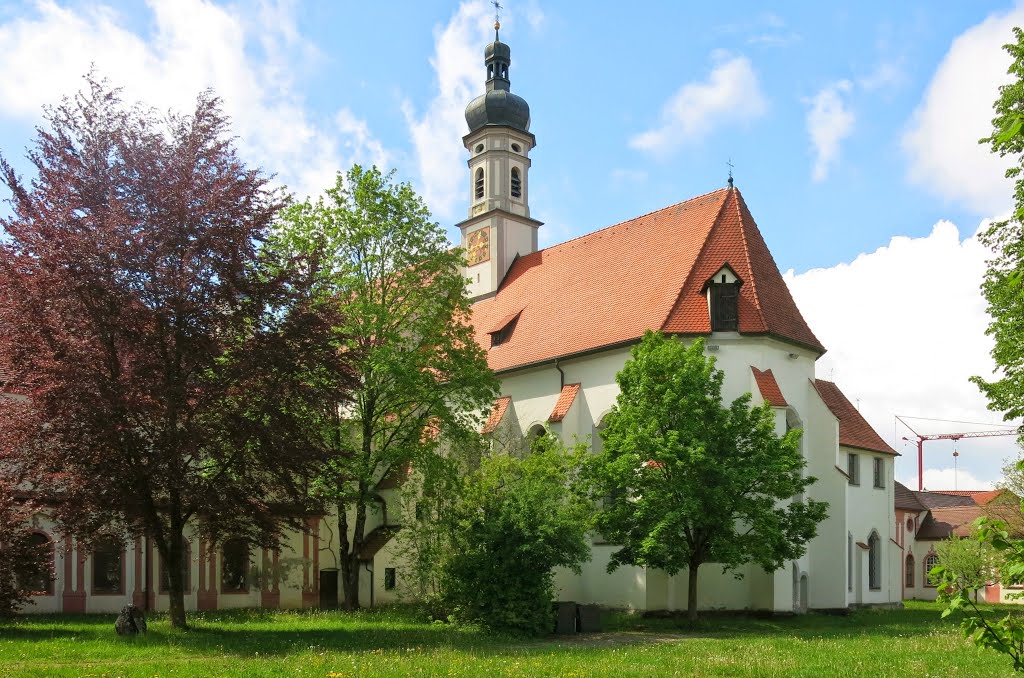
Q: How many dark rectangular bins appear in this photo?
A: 2